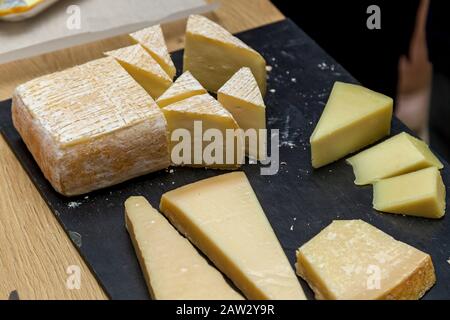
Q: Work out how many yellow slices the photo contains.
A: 3